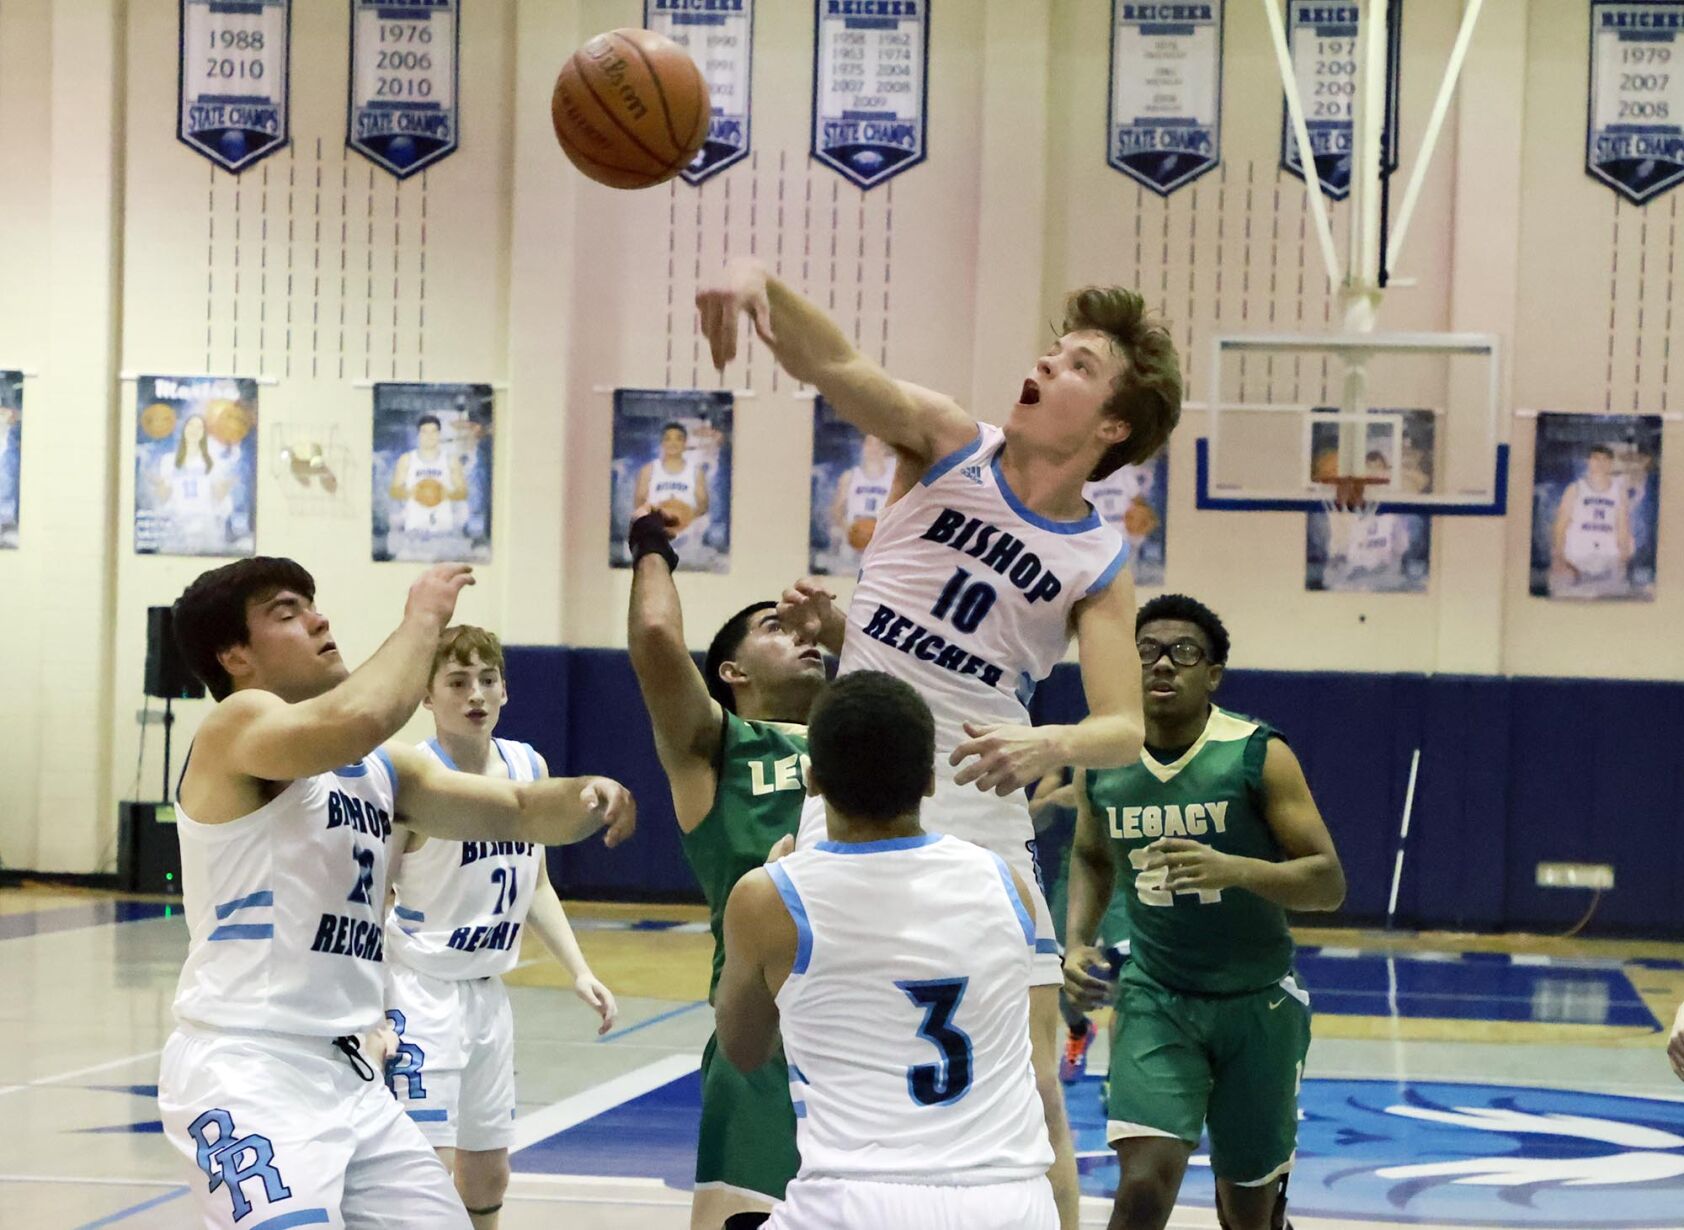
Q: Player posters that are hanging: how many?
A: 8